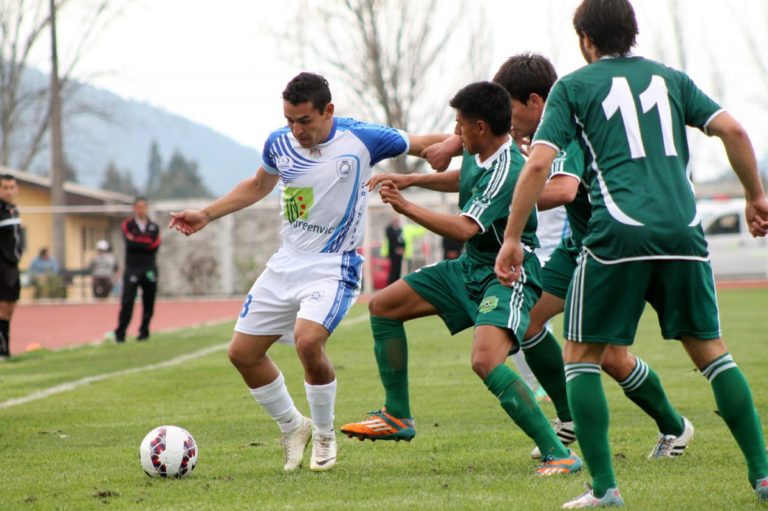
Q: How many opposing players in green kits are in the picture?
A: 3